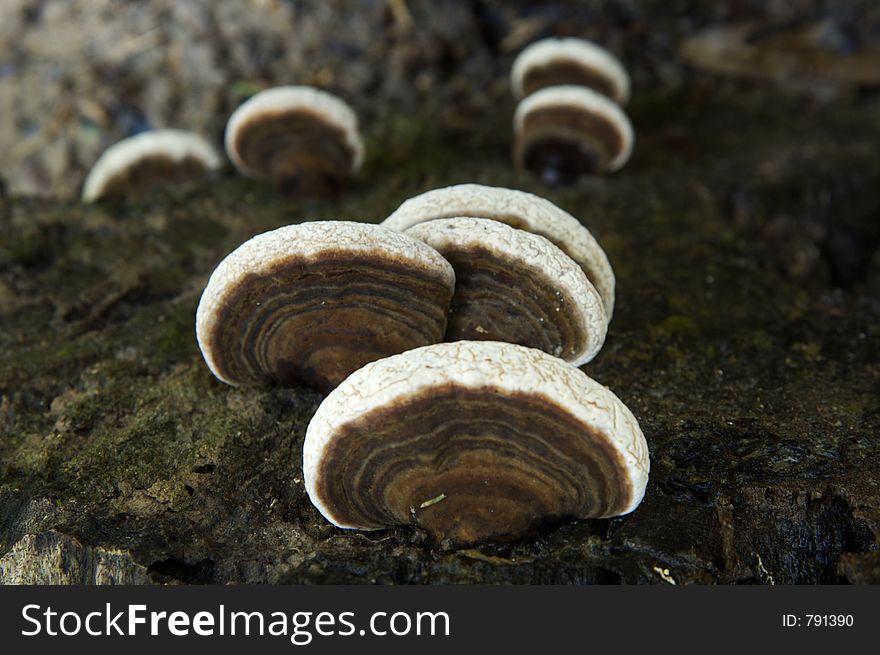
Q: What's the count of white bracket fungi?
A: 8